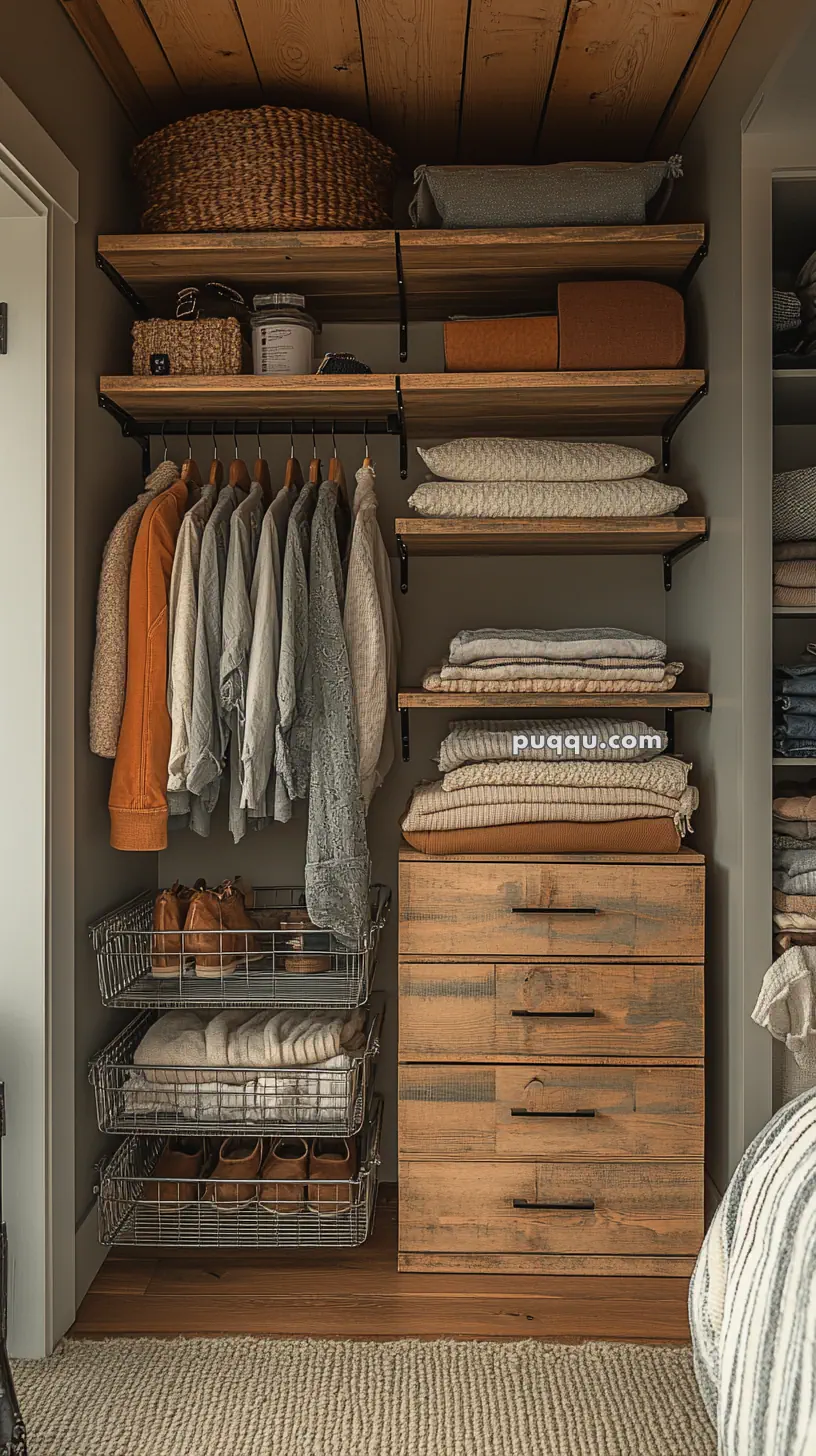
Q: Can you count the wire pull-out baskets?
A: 3